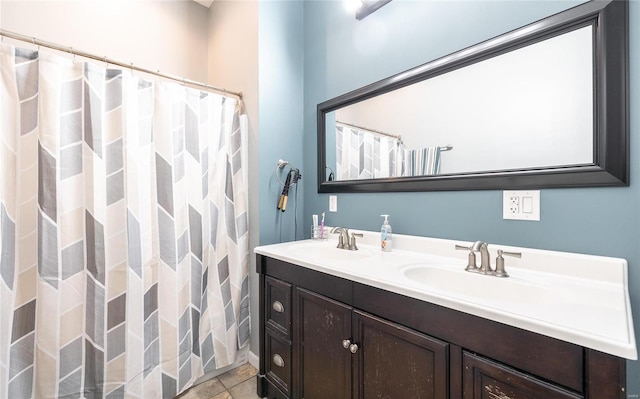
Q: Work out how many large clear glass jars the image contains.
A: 0